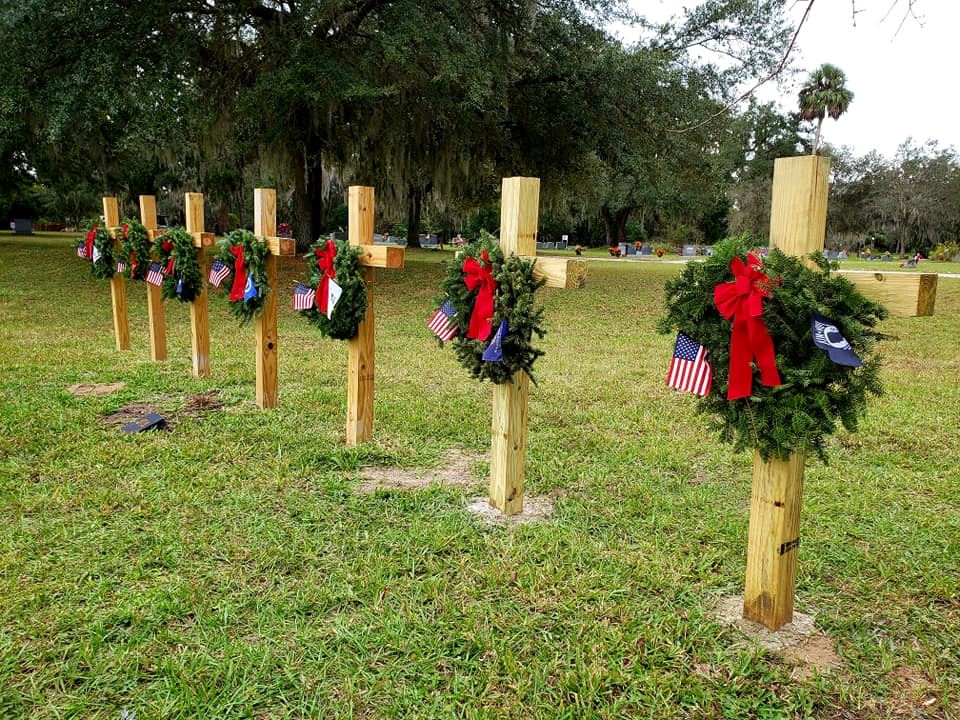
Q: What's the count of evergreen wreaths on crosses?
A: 7